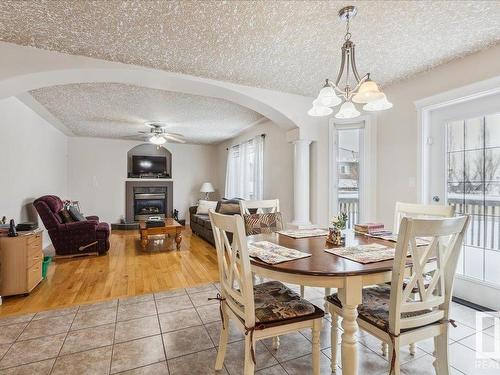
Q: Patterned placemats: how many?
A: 4